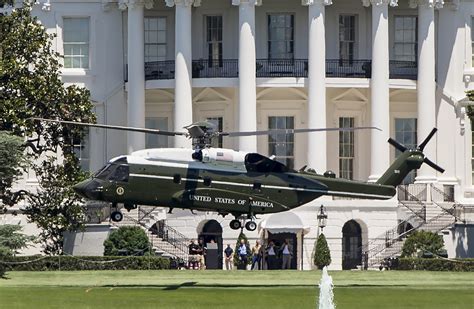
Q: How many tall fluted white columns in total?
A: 6